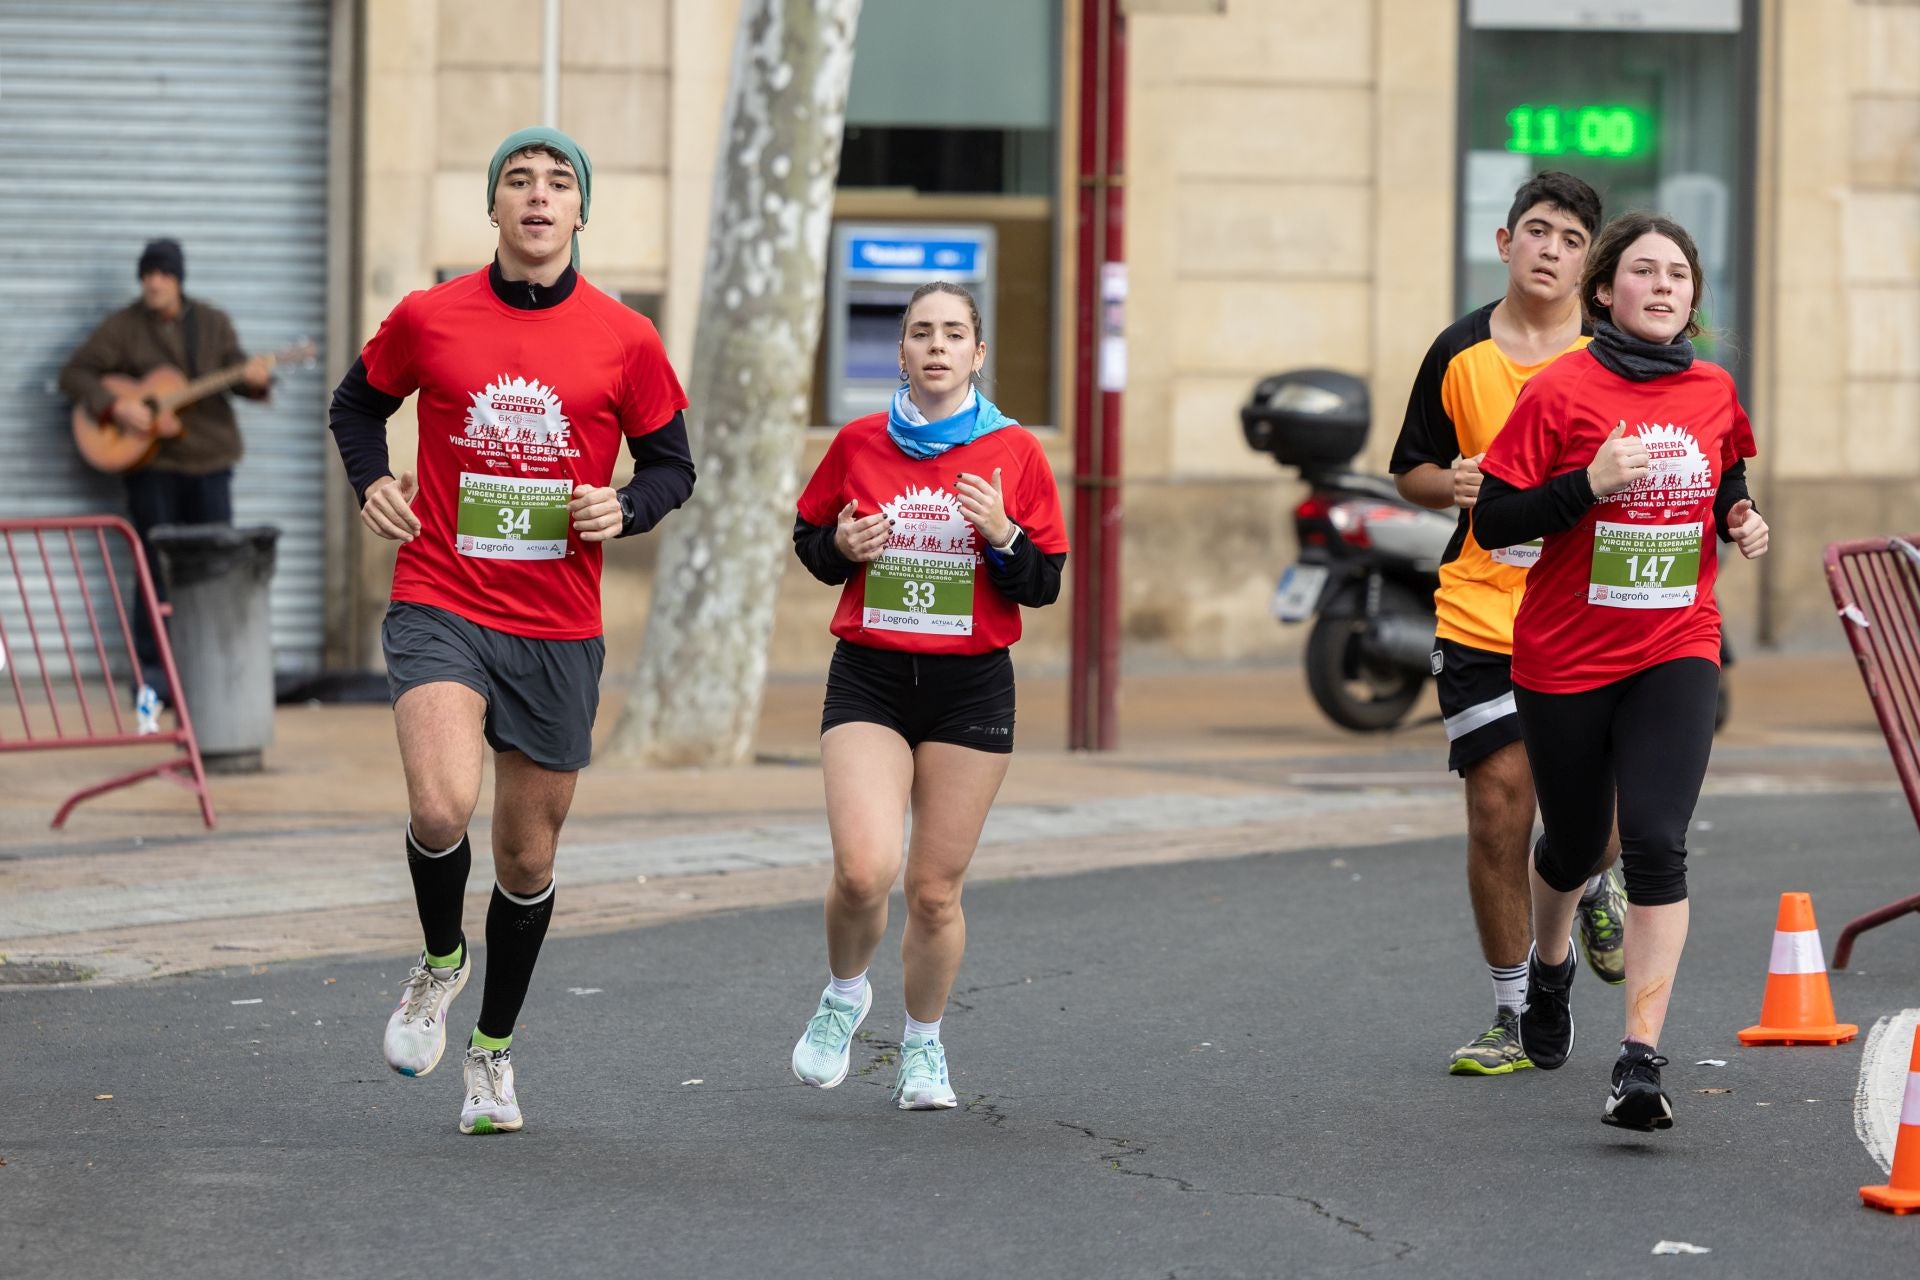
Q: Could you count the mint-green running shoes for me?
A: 2